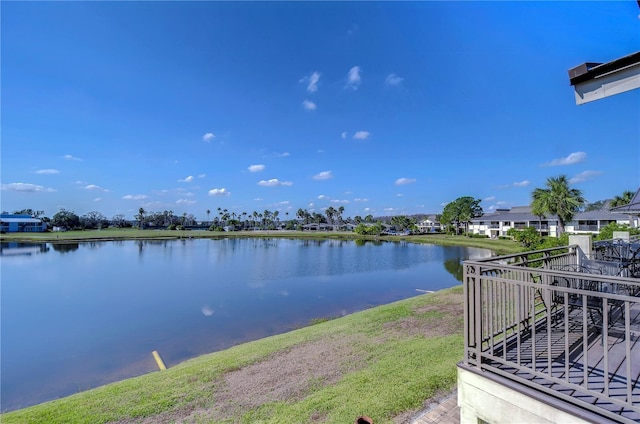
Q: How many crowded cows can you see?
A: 0